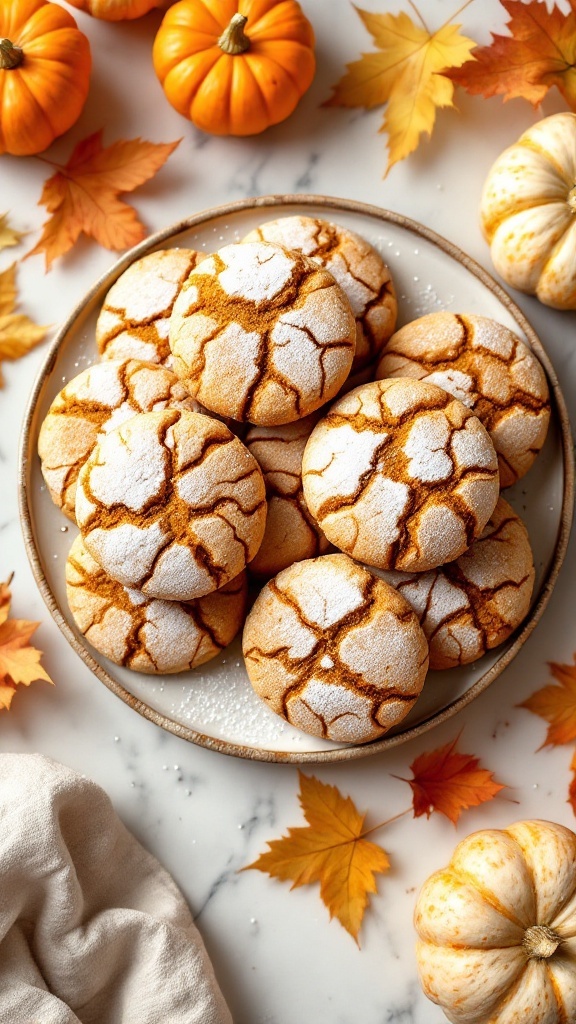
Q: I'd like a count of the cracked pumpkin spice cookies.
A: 11